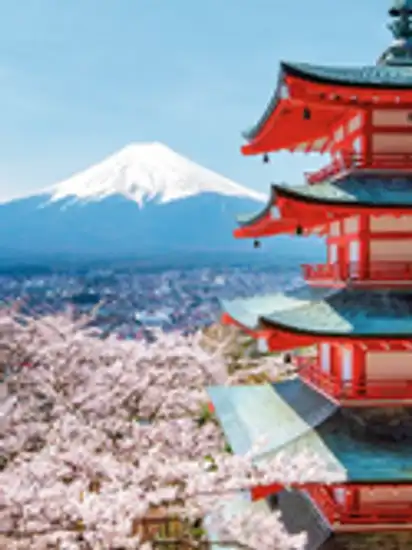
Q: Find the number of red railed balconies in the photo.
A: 4